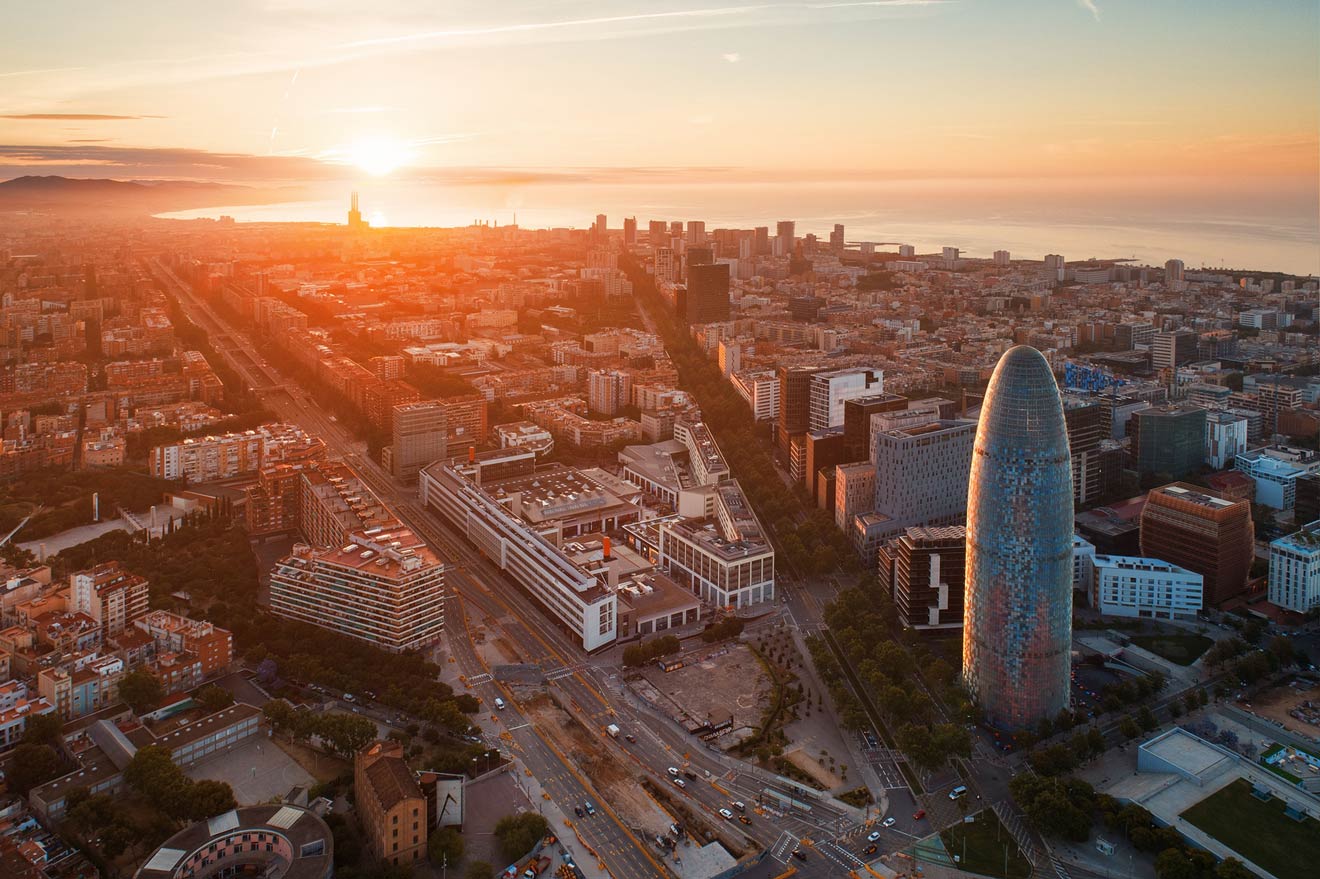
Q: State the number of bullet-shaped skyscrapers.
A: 1